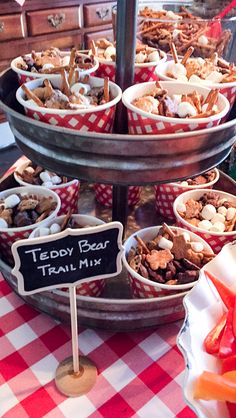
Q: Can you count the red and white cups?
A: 12